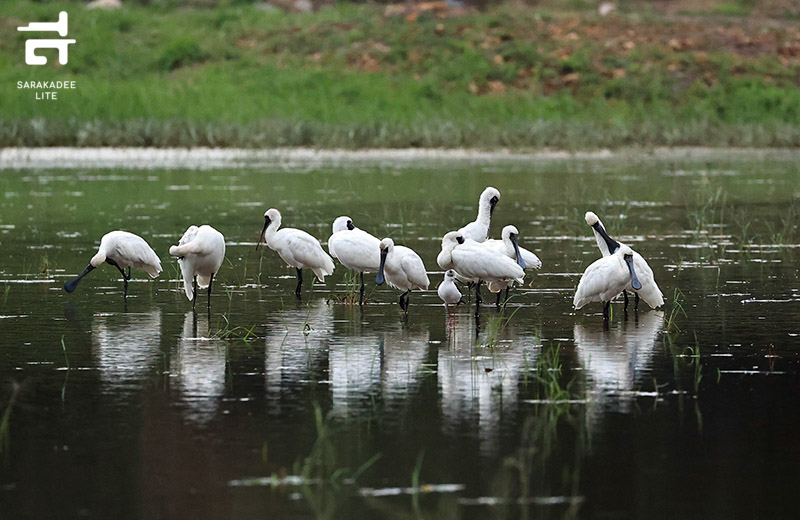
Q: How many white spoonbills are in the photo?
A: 10